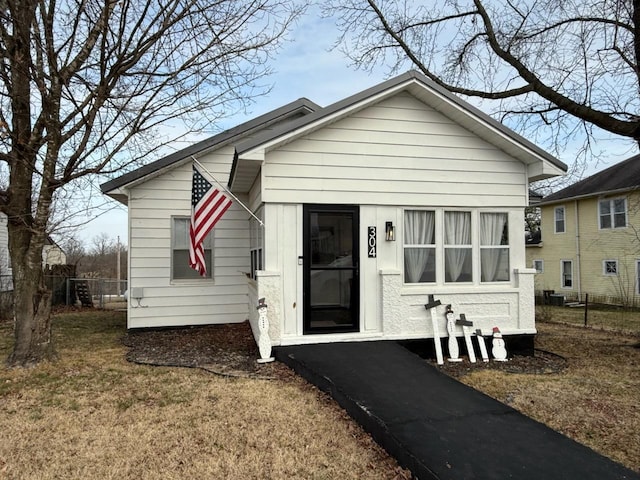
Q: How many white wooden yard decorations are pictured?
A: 6